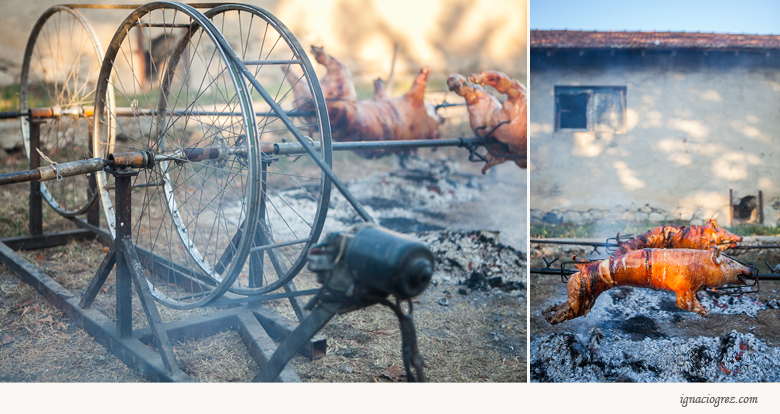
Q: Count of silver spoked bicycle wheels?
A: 3